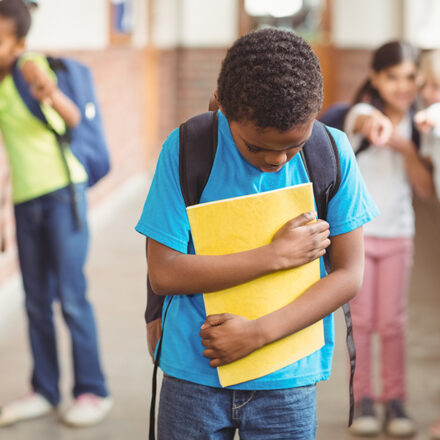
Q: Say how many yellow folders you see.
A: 1